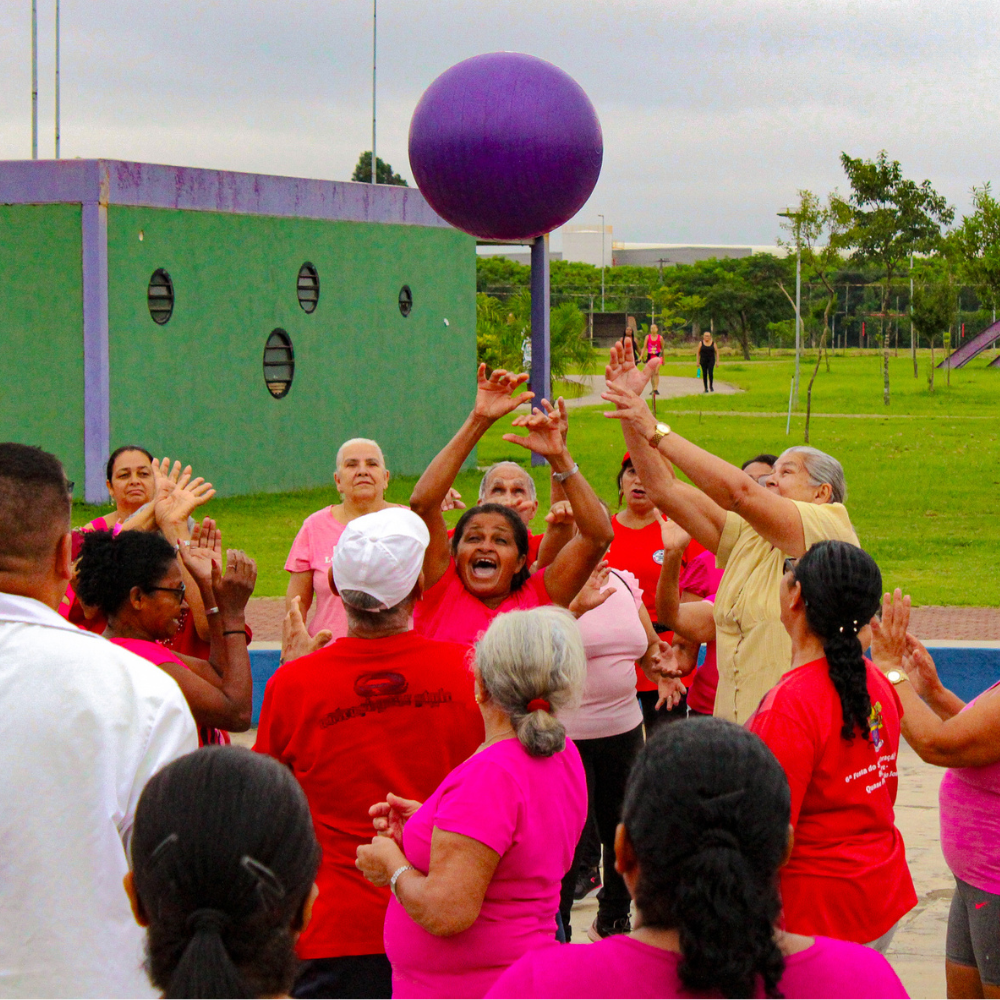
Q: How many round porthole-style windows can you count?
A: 4